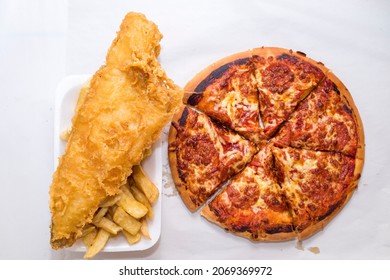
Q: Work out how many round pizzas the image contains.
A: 1